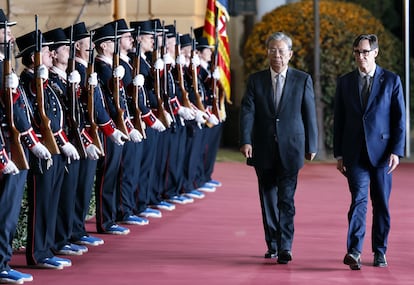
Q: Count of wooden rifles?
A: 11